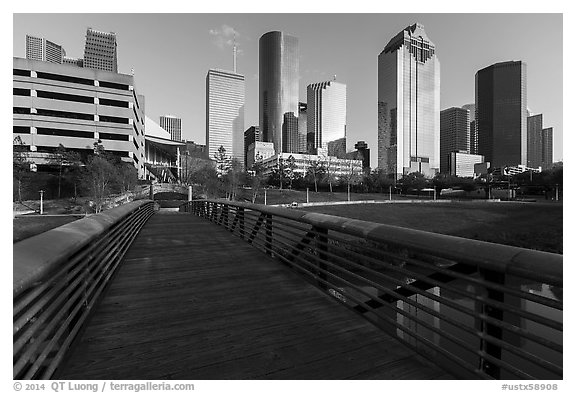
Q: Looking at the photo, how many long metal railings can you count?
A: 2